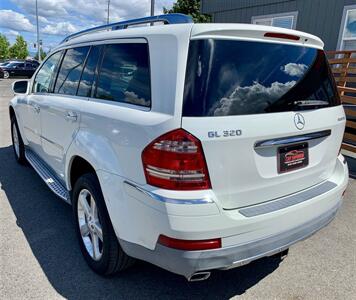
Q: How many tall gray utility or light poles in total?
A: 3